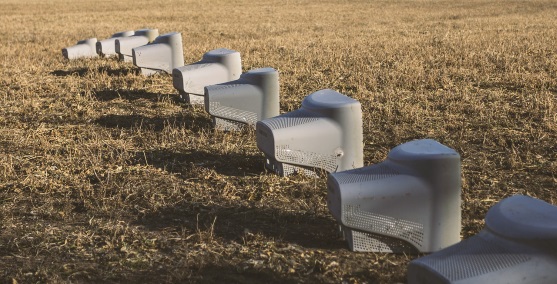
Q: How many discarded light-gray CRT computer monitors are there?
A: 9